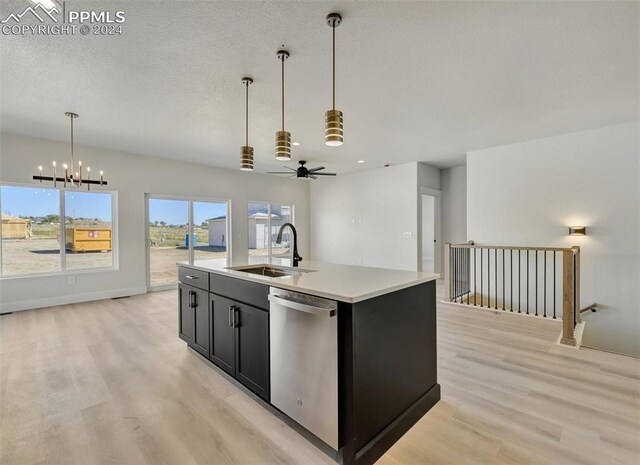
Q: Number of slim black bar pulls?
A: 5